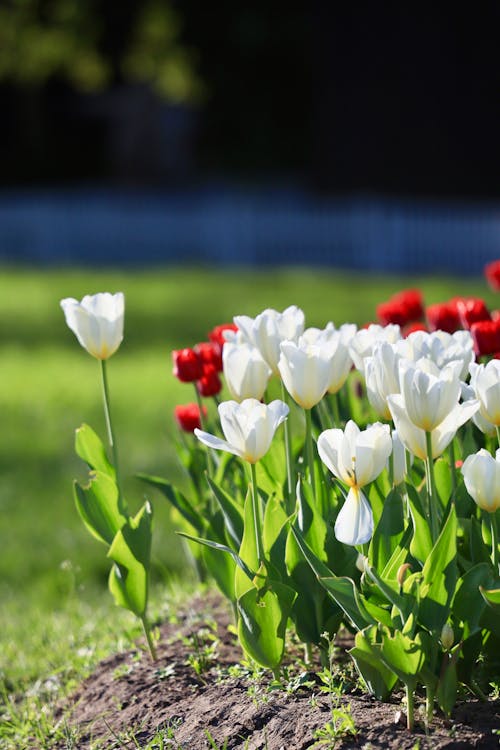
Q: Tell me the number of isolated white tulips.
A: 1